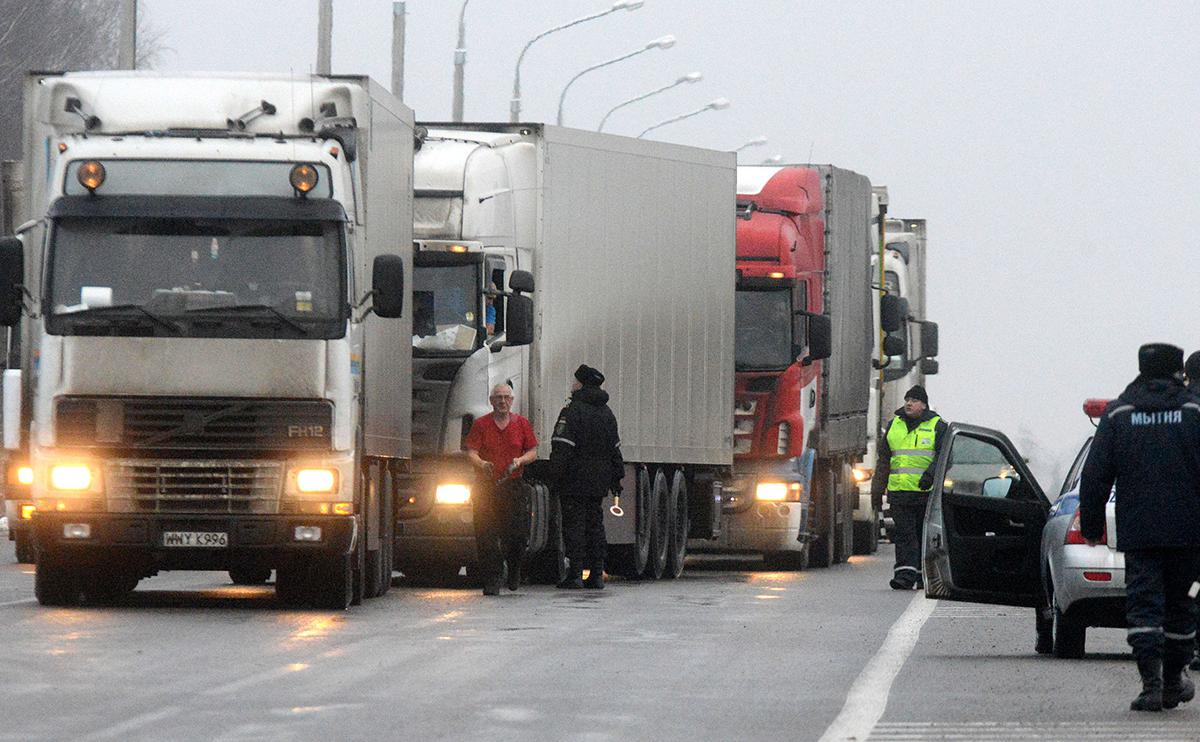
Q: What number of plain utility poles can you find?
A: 3